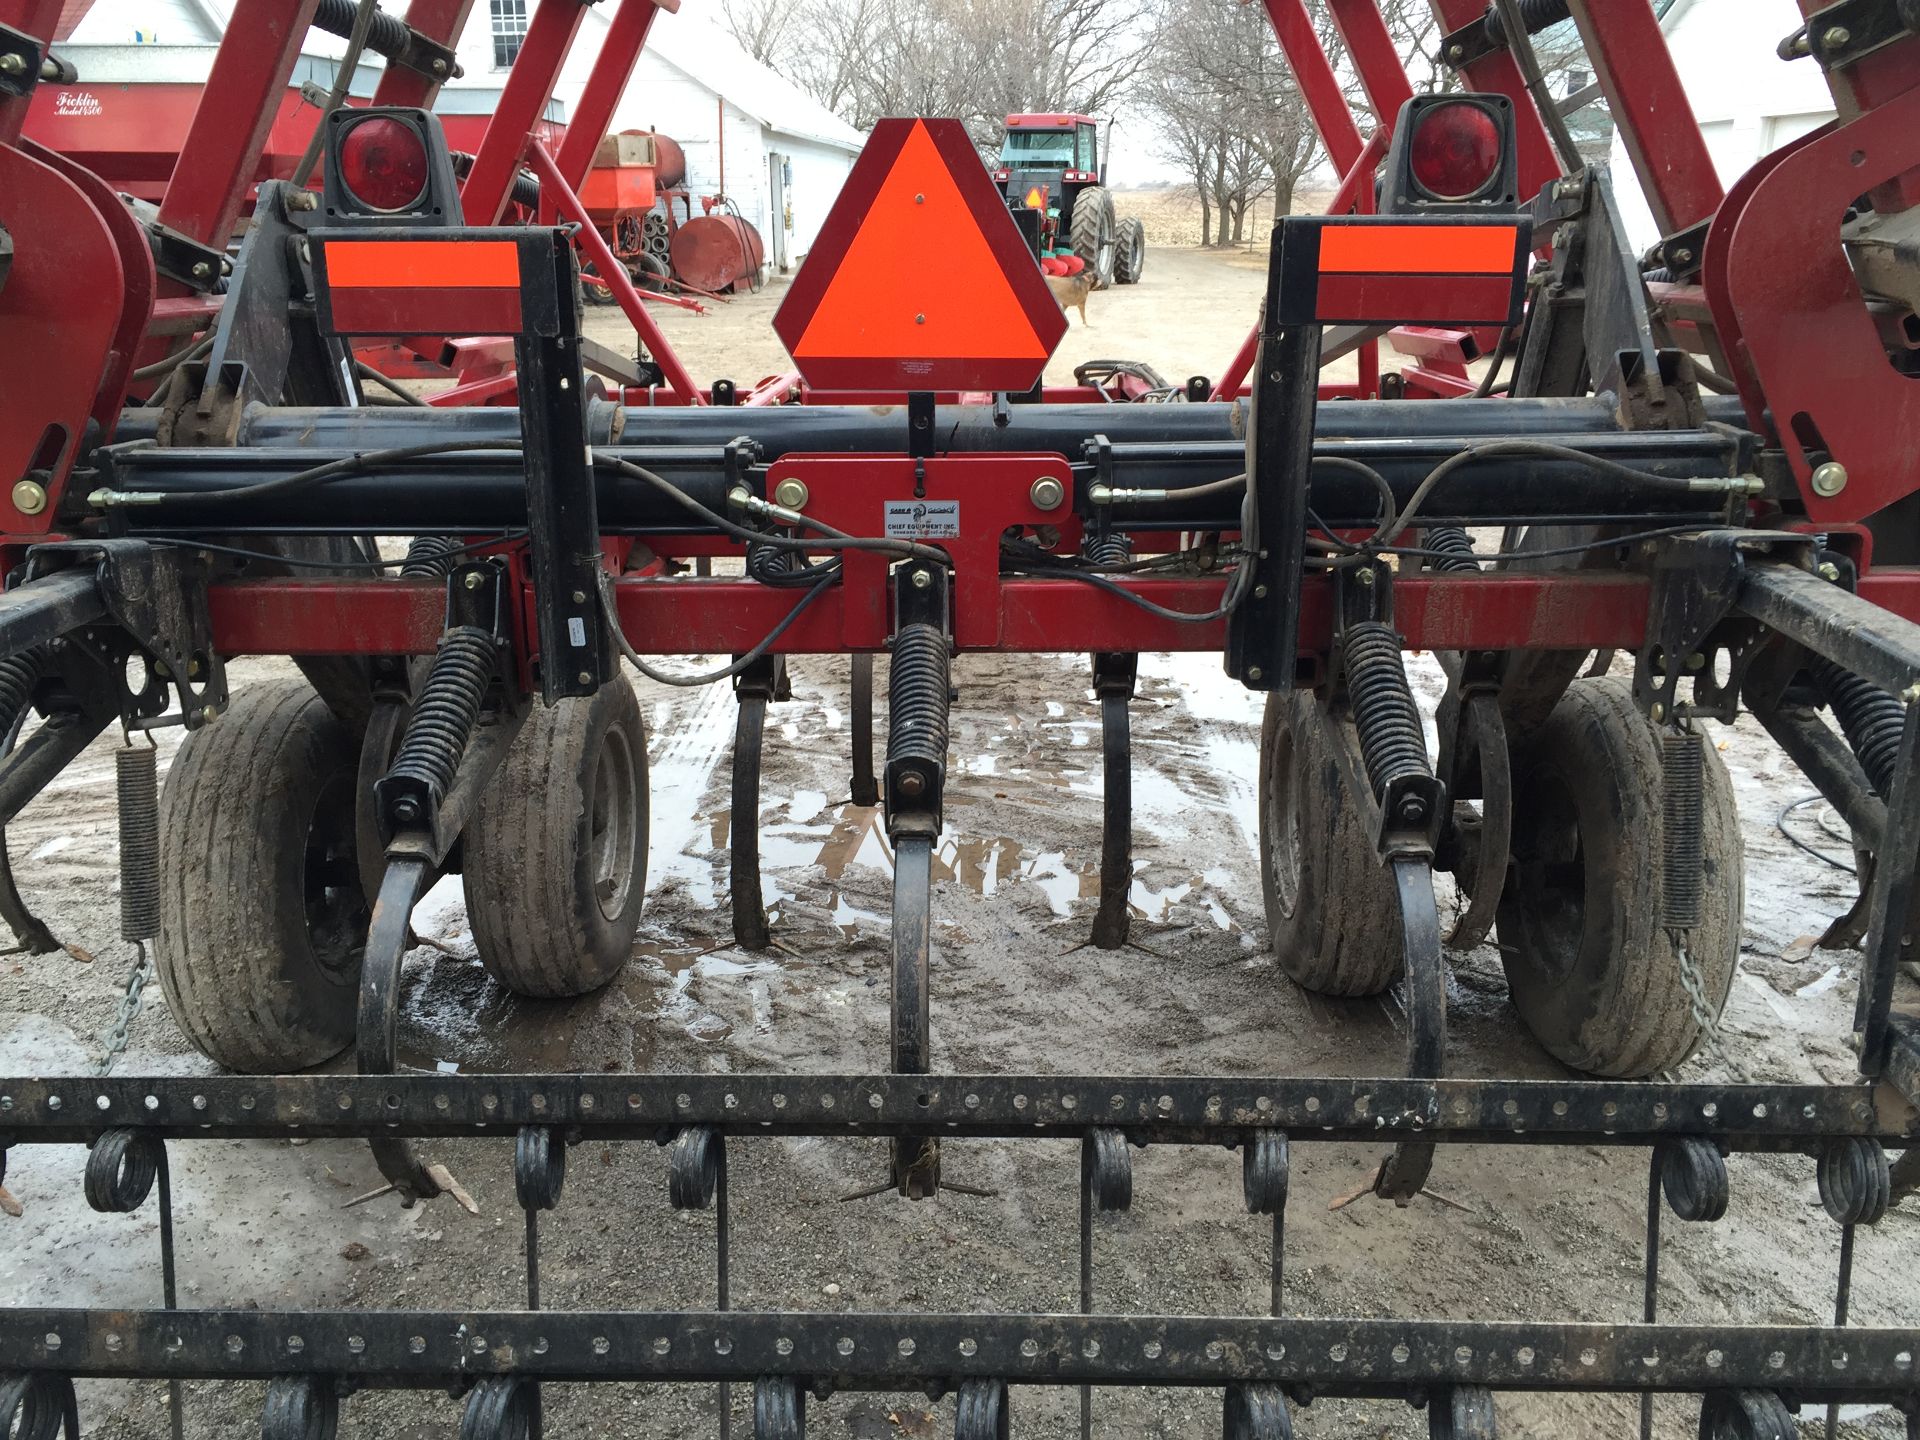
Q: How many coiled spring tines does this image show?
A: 15